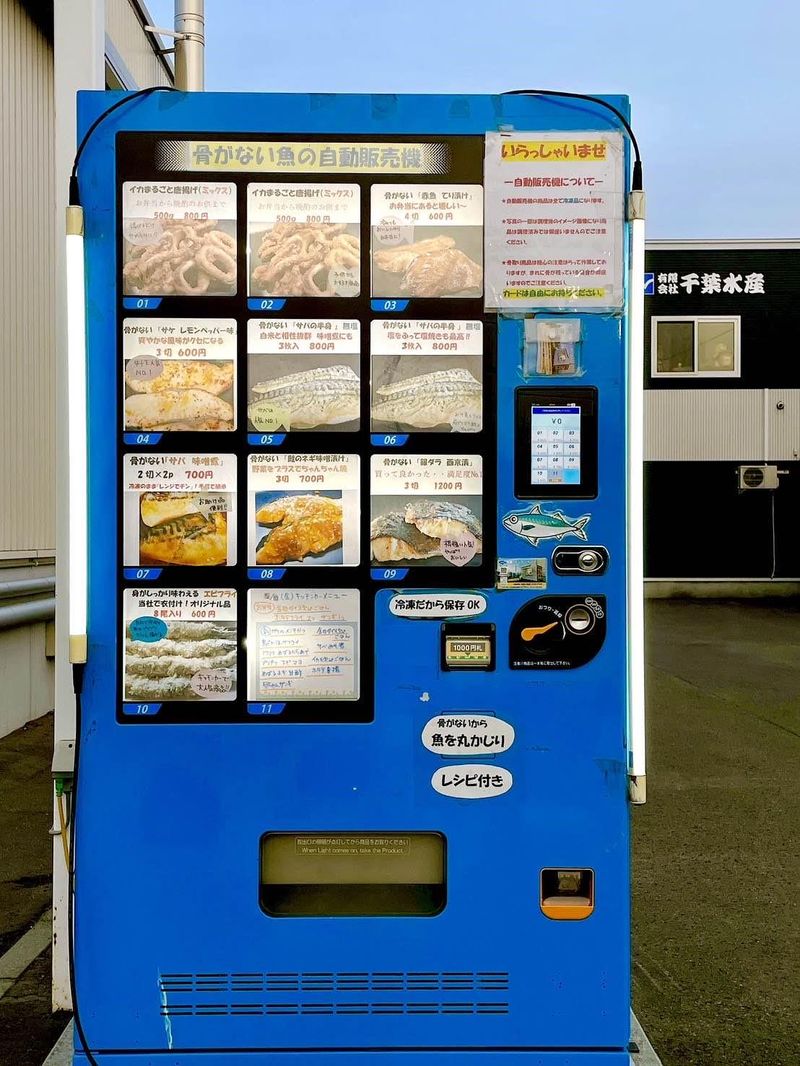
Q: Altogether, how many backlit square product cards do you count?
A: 11